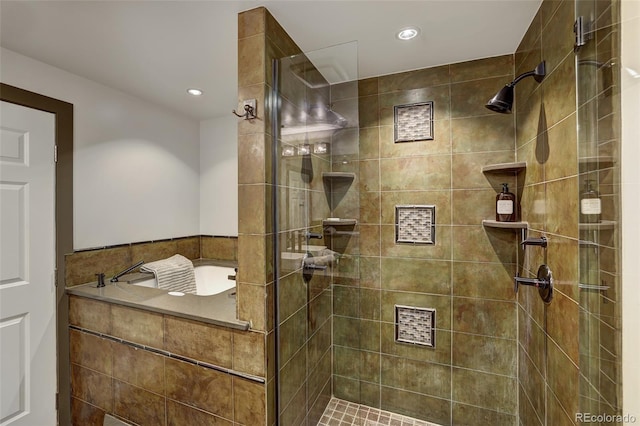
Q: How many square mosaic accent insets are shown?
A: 3